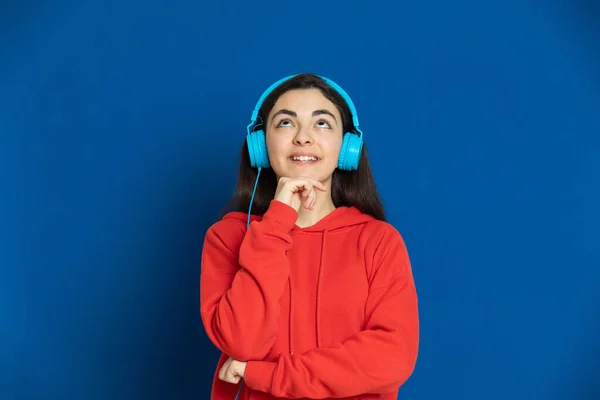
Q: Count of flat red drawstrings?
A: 2